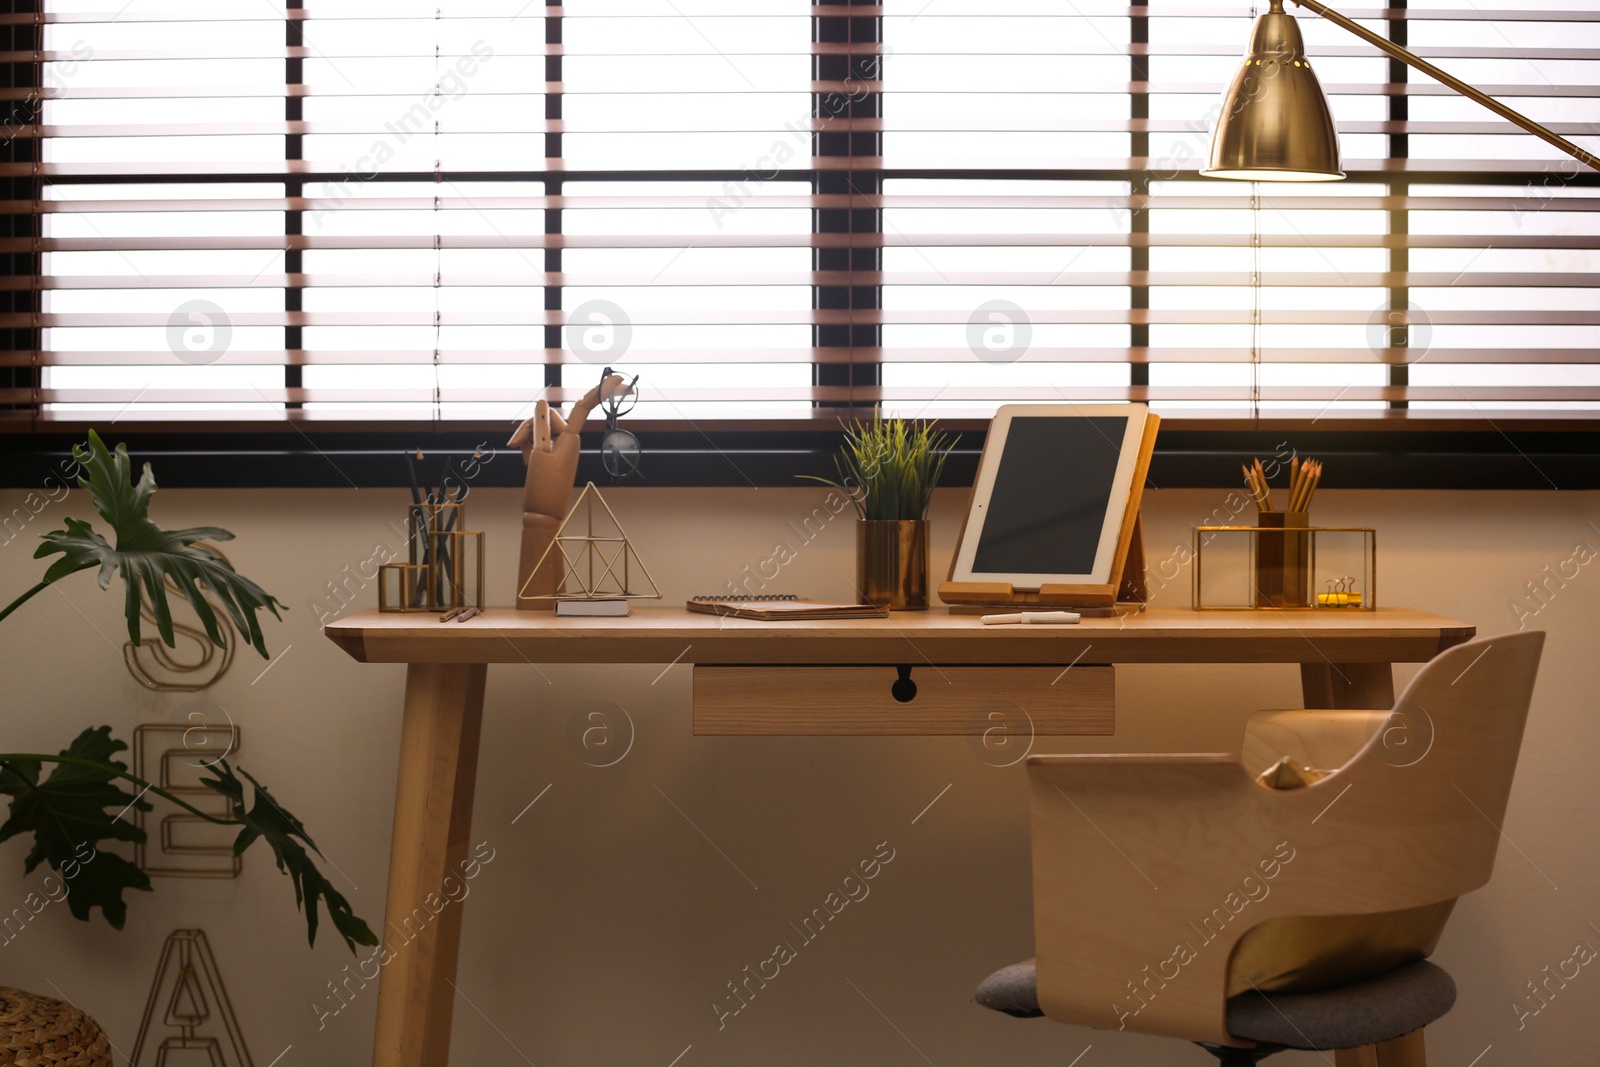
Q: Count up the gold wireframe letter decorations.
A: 3